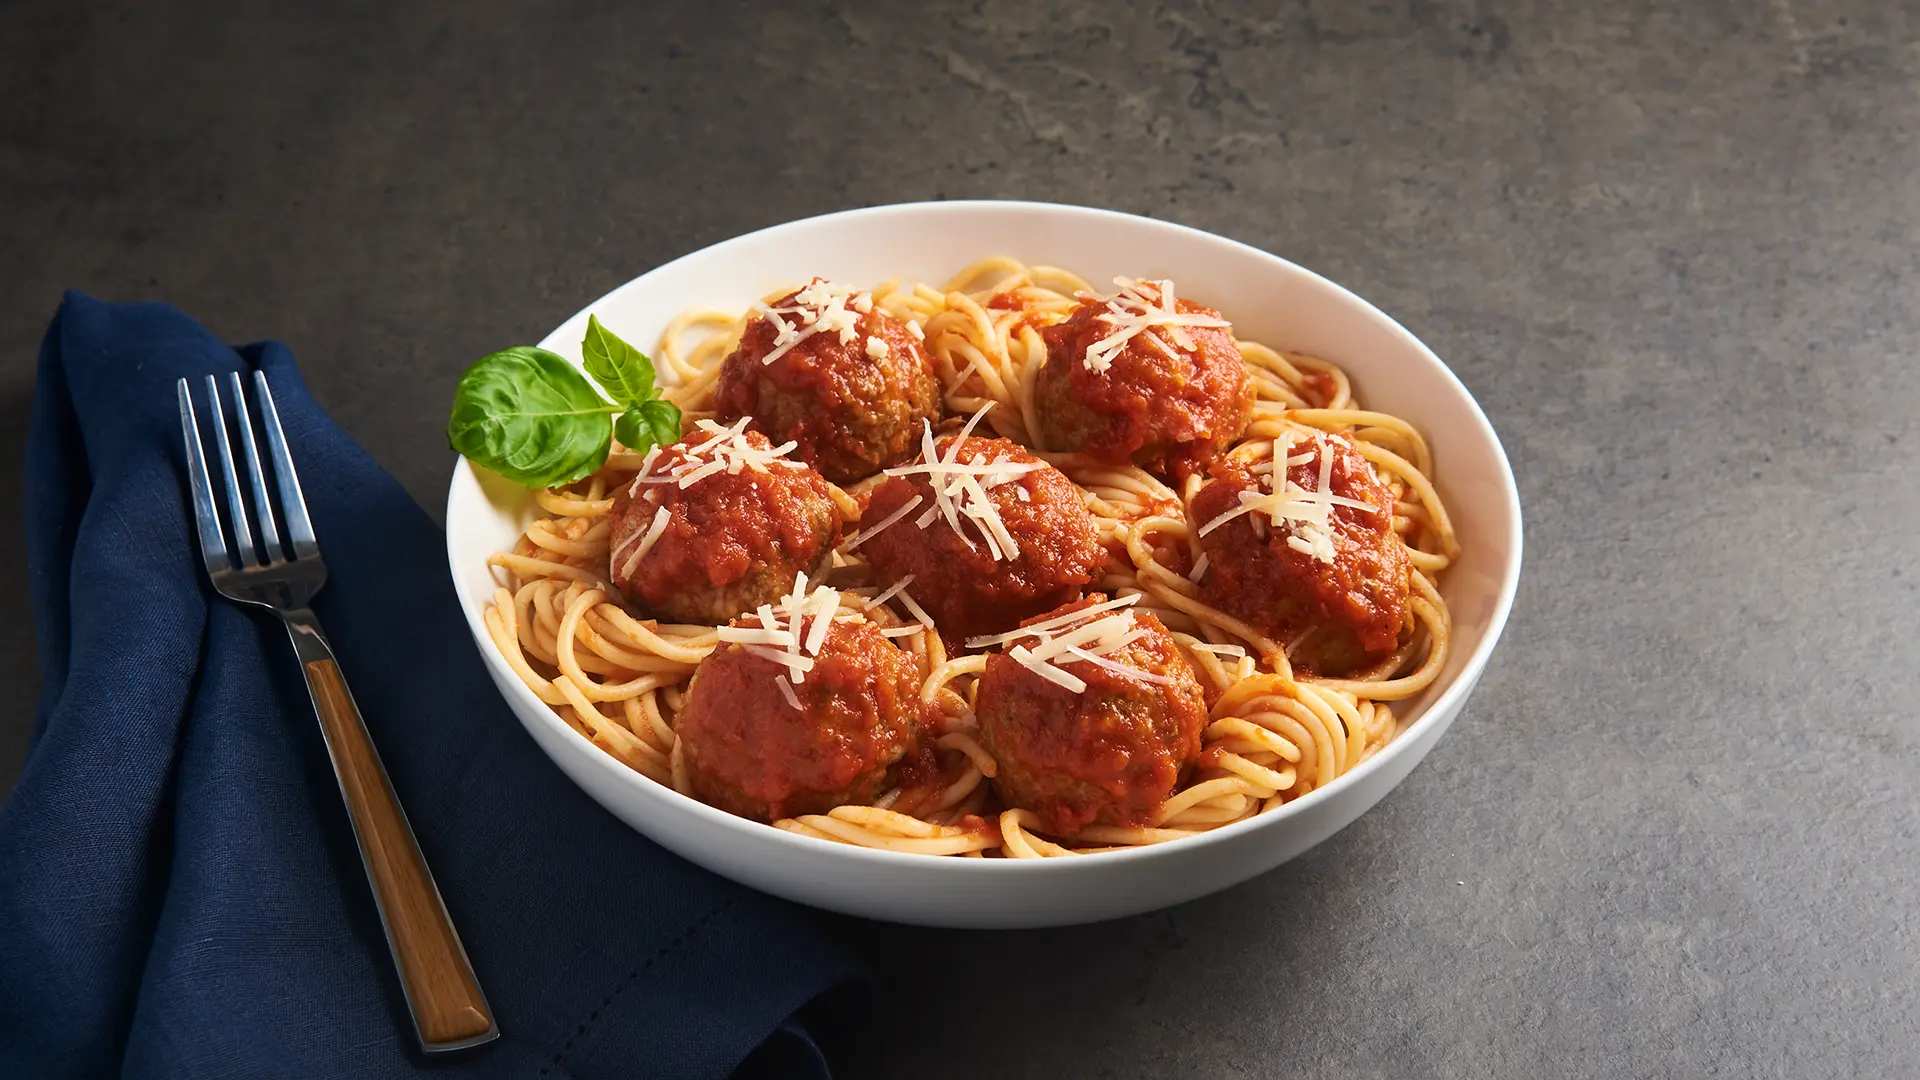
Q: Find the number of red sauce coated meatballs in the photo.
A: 7